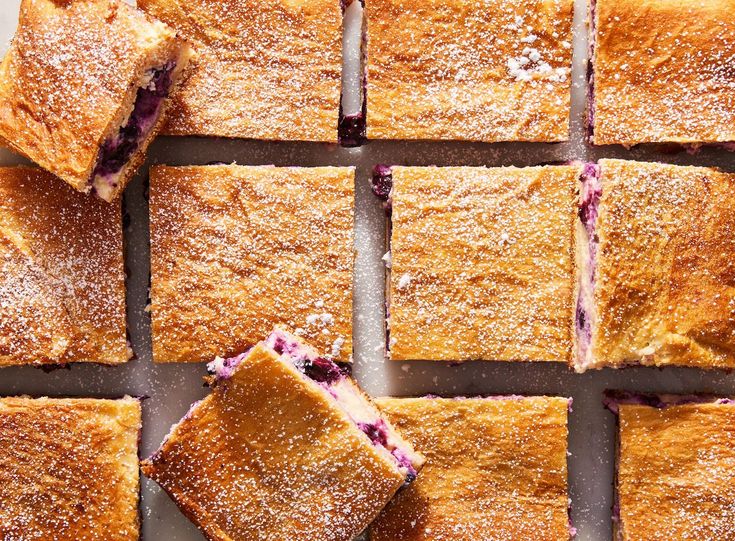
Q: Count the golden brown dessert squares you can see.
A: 12